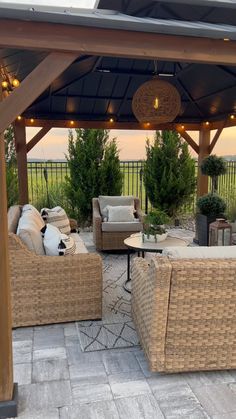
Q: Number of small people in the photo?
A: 0